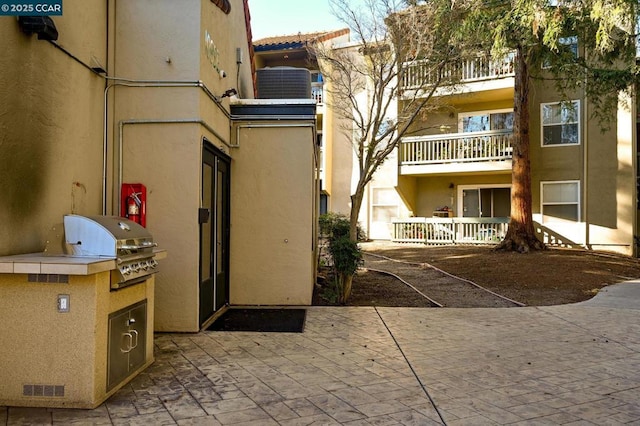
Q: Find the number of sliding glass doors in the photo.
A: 2